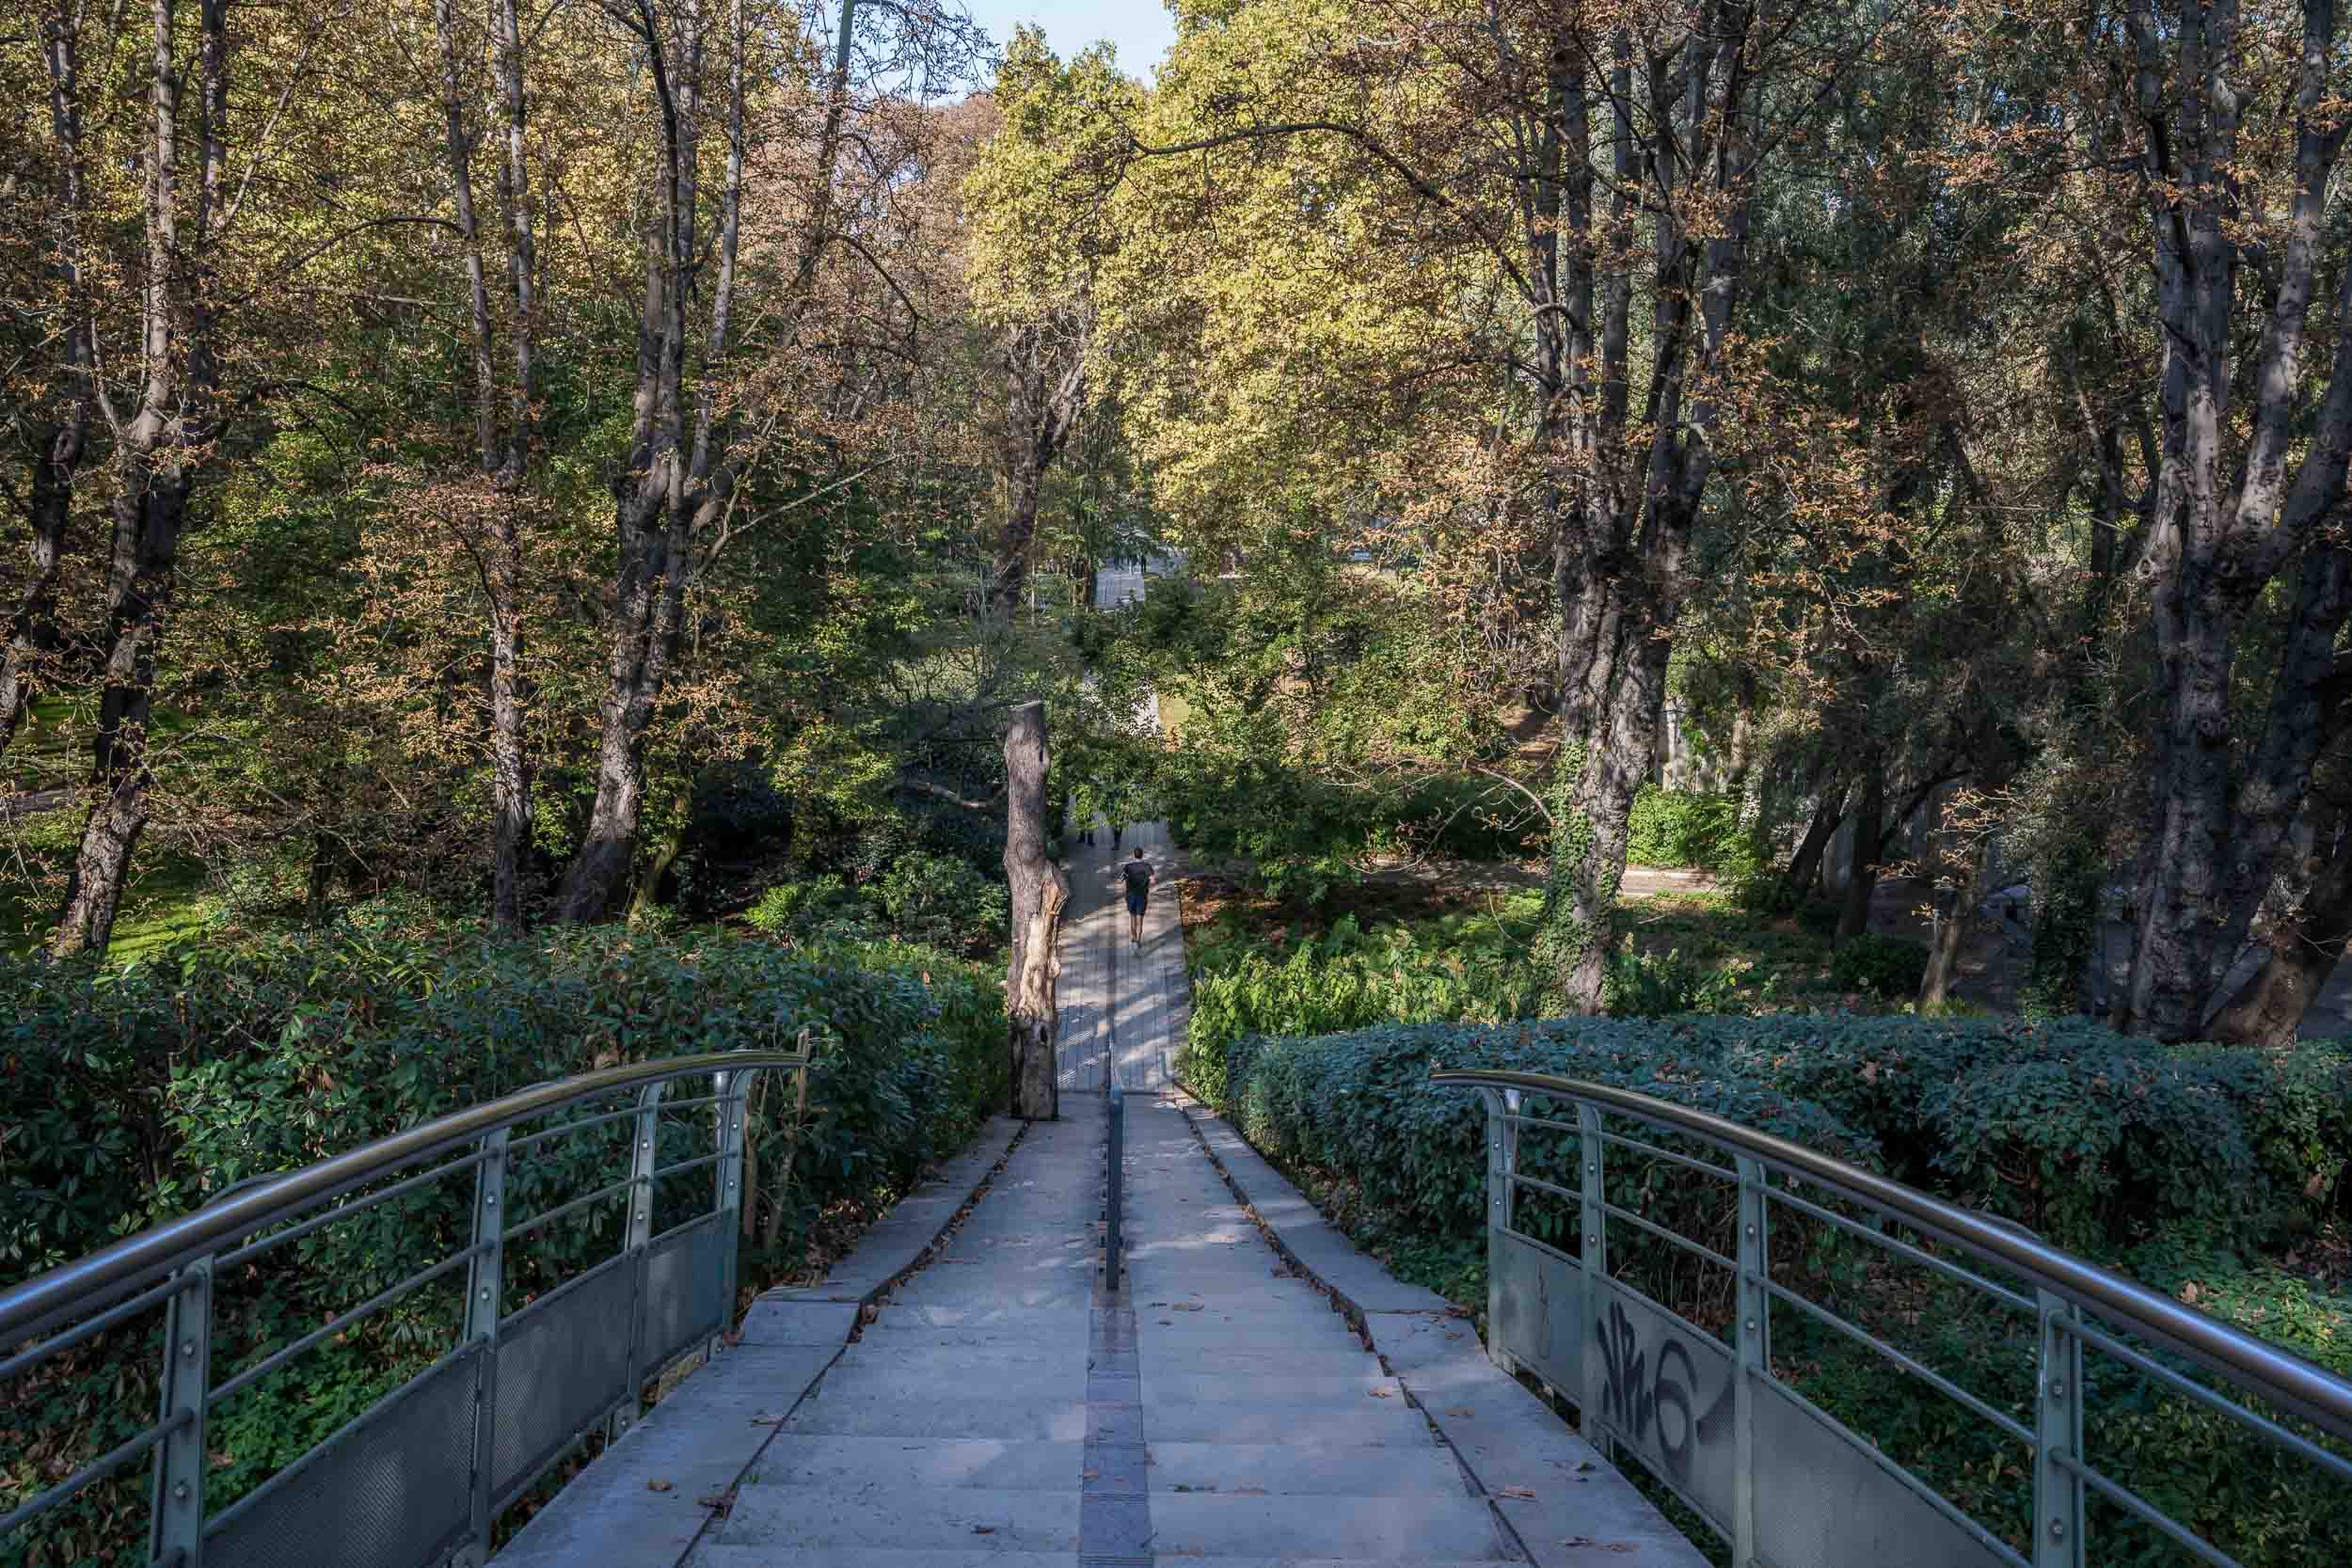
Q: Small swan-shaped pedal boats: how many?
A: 0